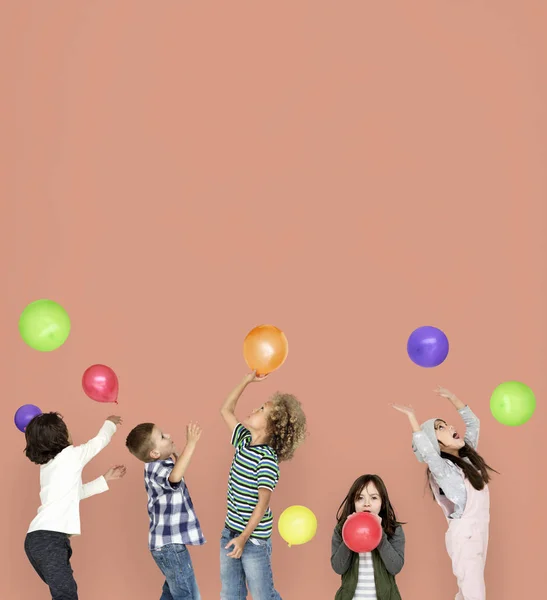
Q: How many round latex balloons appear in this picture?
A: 8